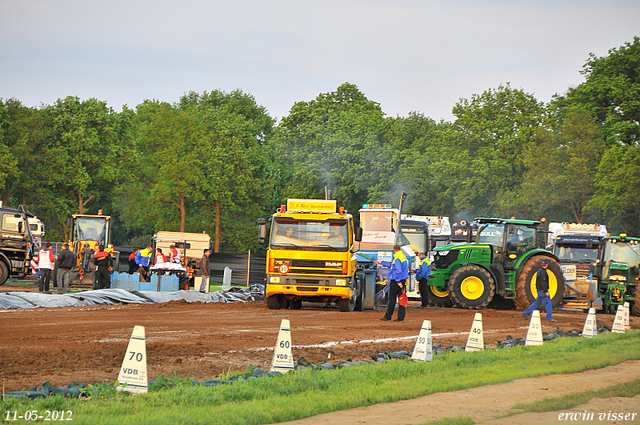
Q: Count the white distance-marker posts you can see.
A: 8